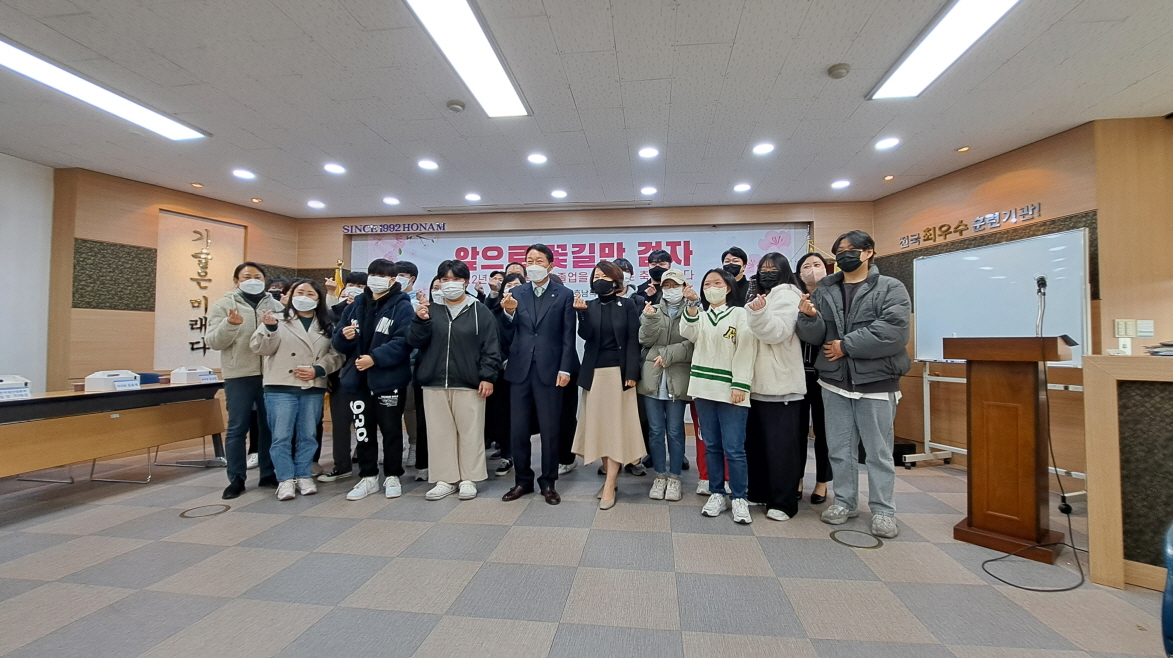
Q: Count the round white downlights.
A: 14